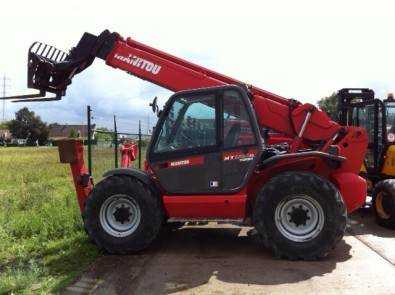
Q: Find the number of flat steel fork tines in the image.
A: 2